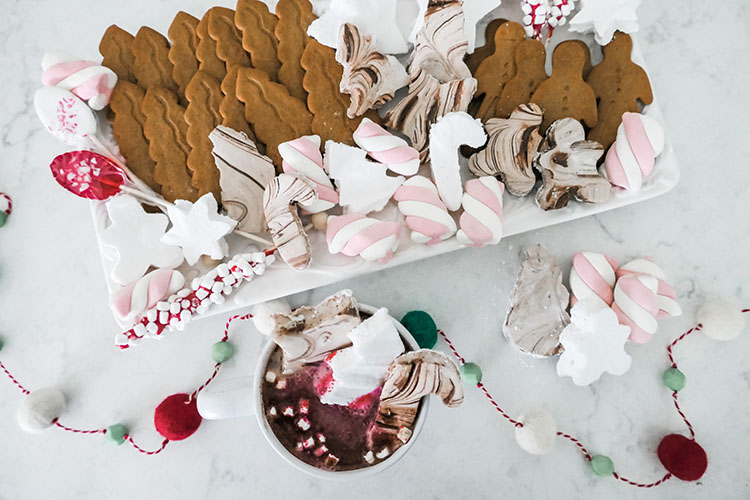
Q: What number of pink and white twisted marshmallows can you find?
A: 11